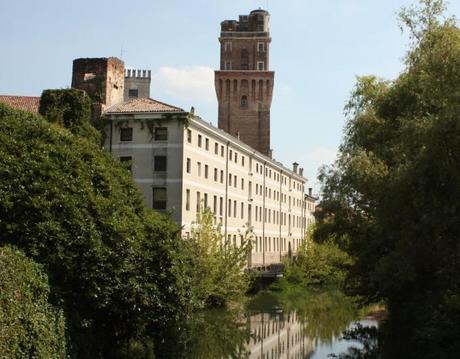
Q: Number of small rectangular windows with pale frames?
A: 4